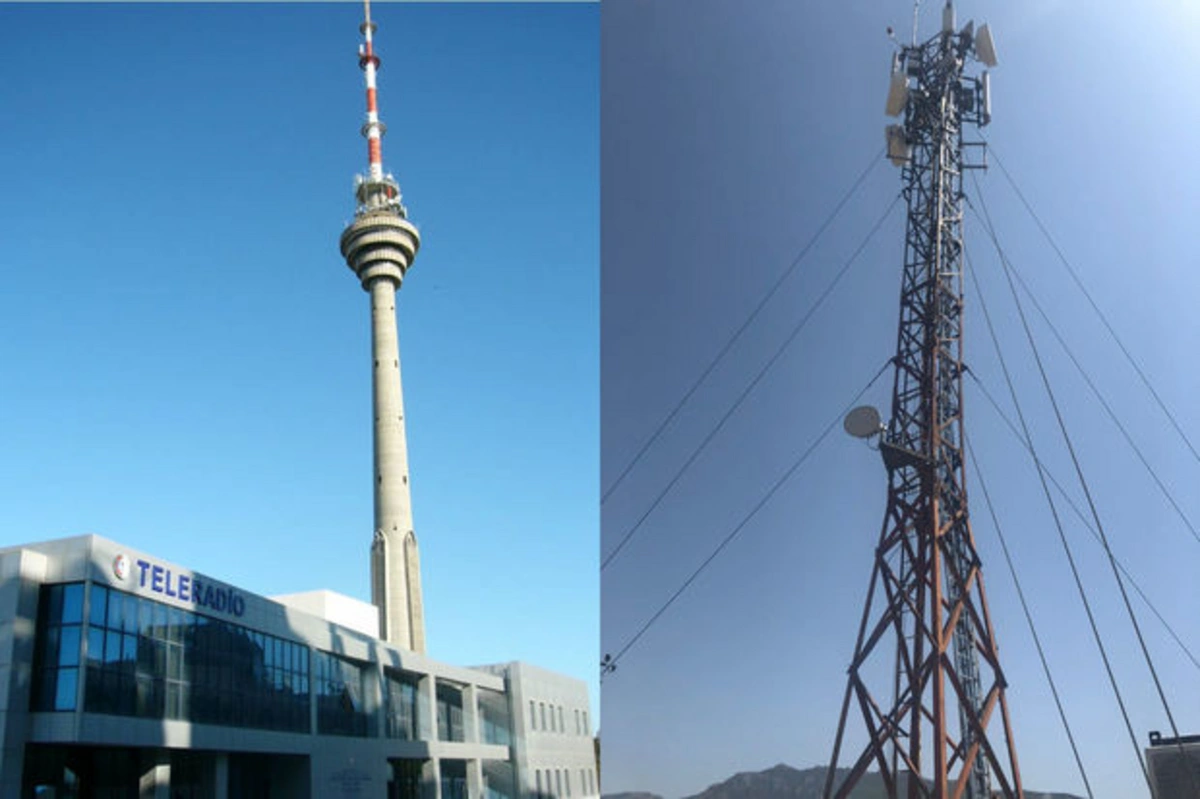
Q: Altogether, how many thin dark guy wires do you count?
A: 9